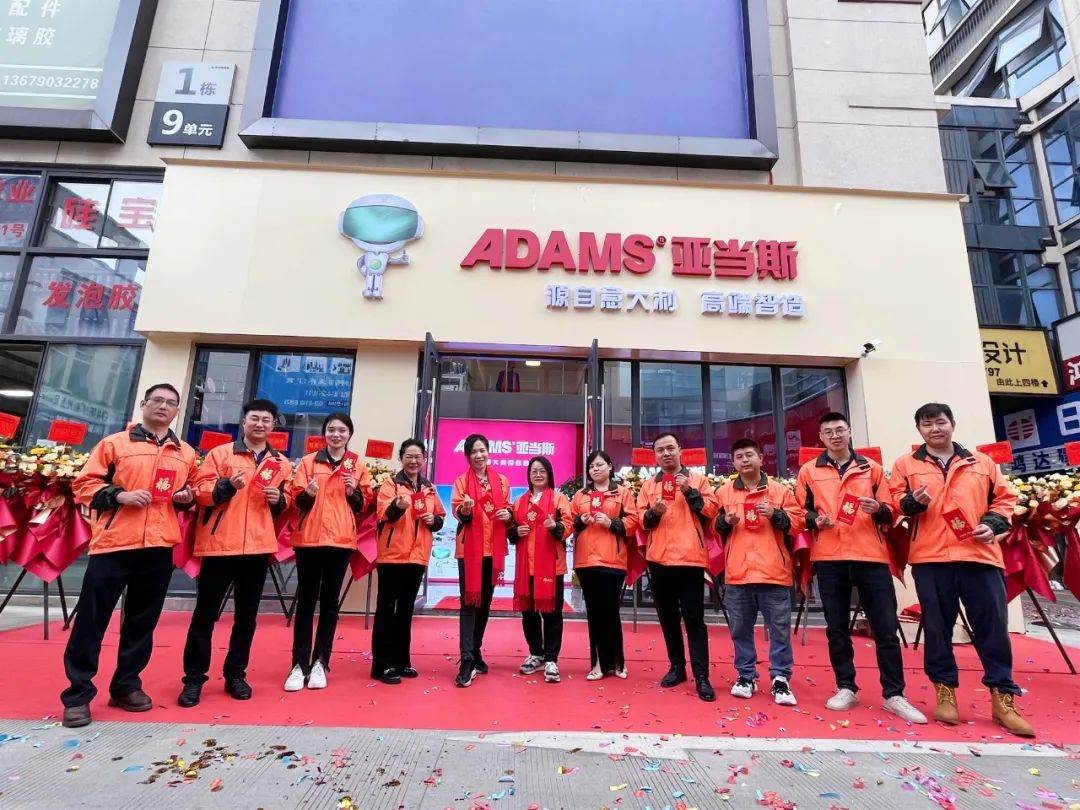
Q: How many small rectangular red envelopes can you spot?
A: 11